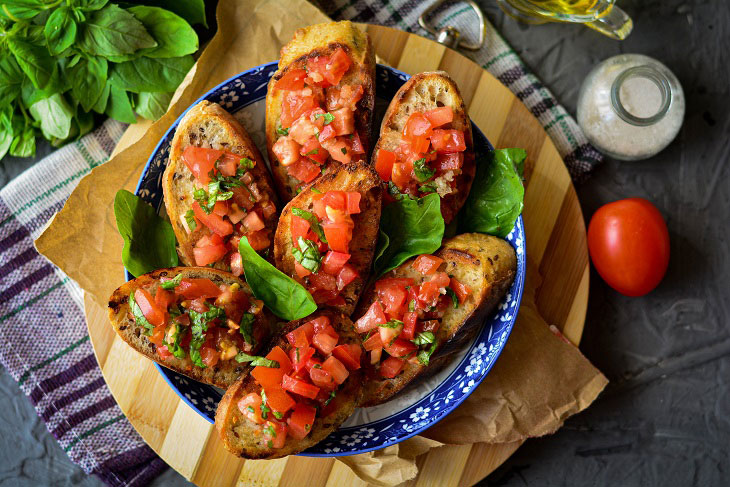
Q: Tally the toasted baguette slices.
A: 7